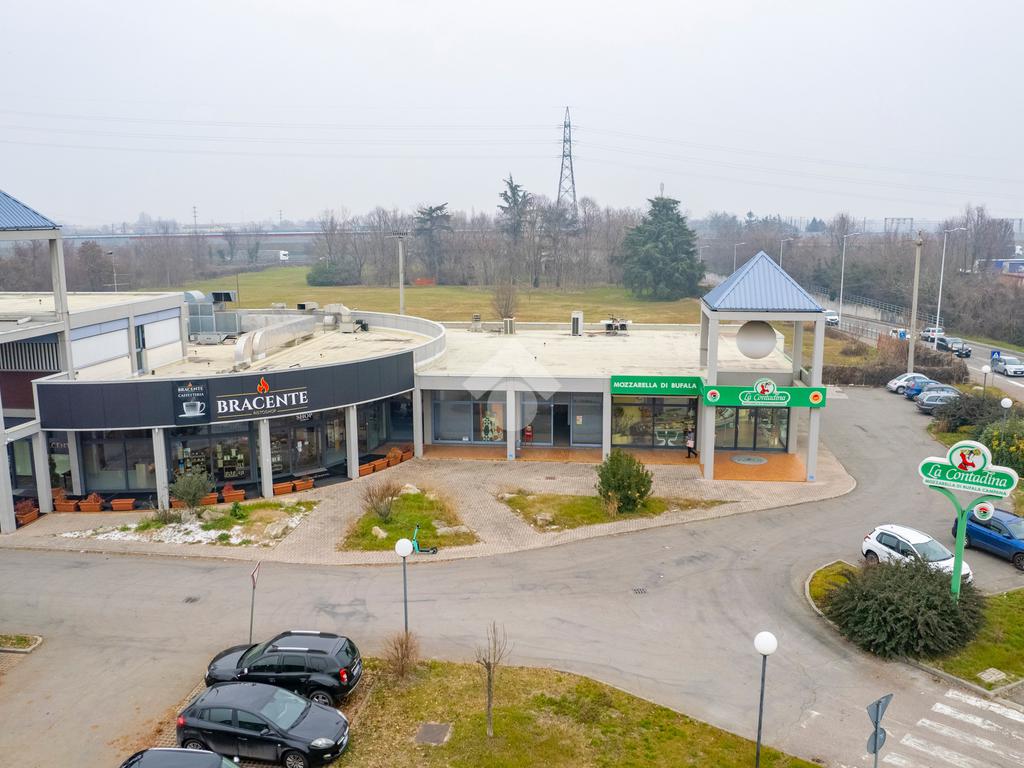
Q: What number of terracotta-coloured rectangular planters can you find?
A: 13